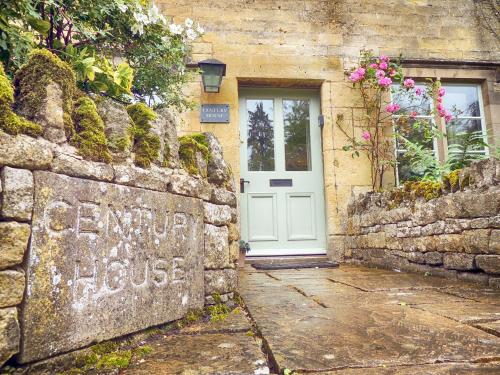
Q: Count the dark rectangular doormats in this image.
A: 1